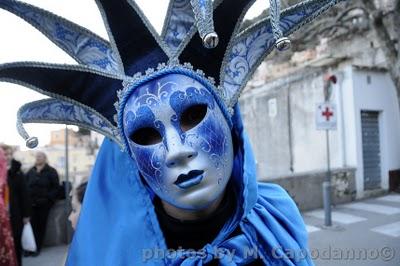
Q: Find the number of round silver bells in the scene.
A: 3